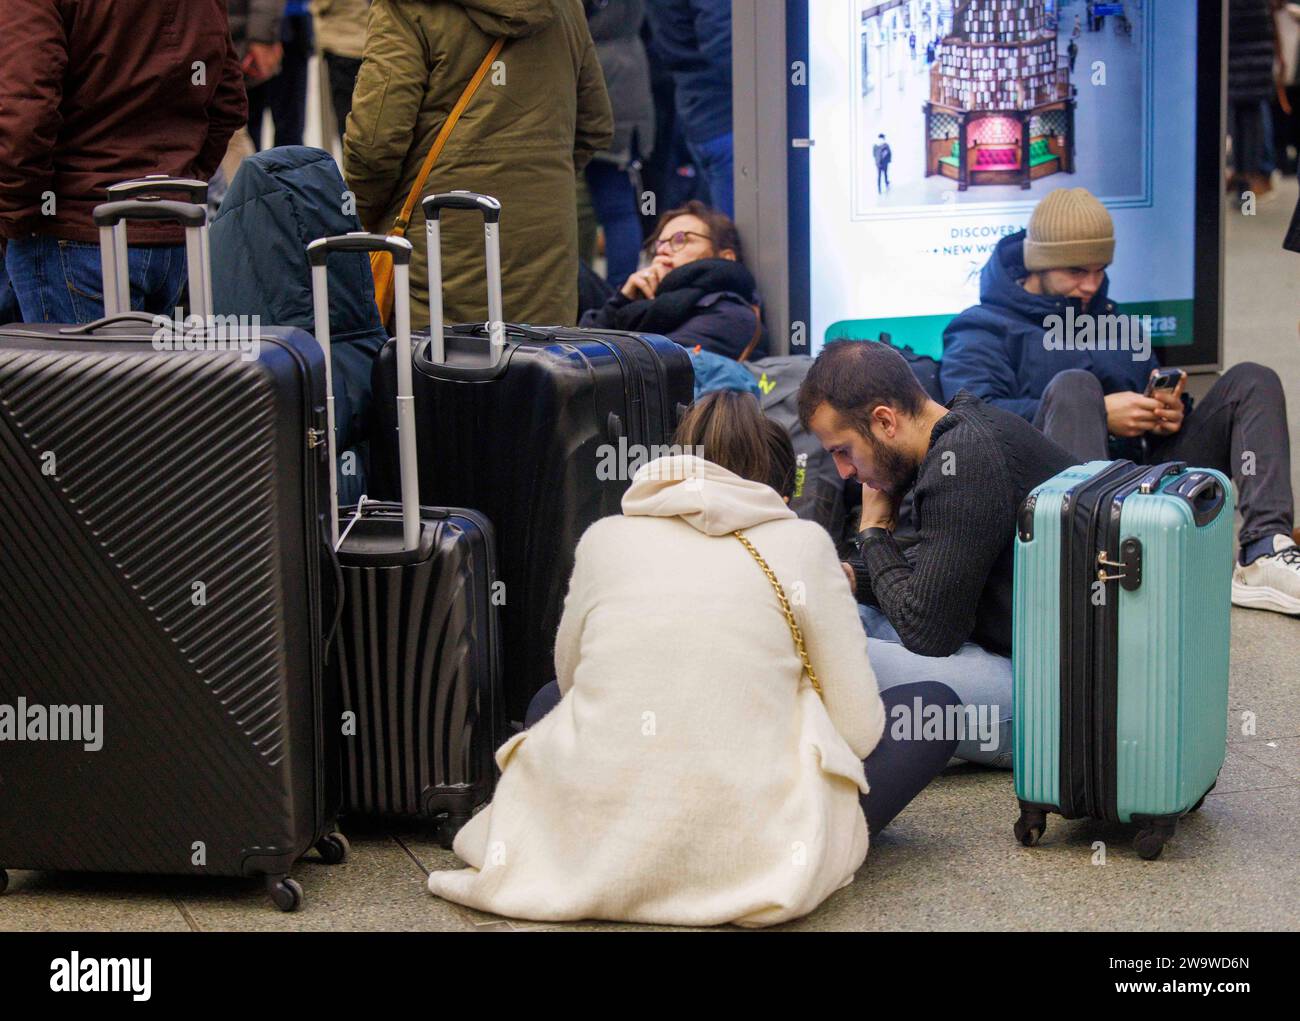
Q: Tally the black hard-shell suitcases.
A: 3